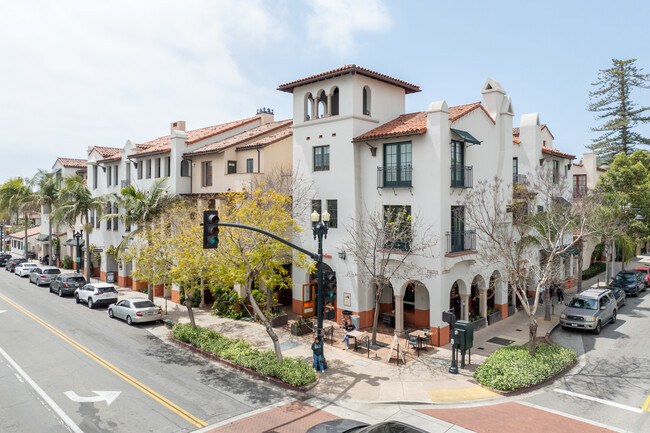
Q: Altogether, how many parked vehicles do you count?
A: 11